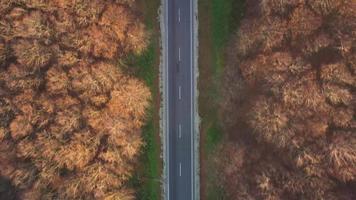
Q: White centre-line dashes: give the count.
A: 5